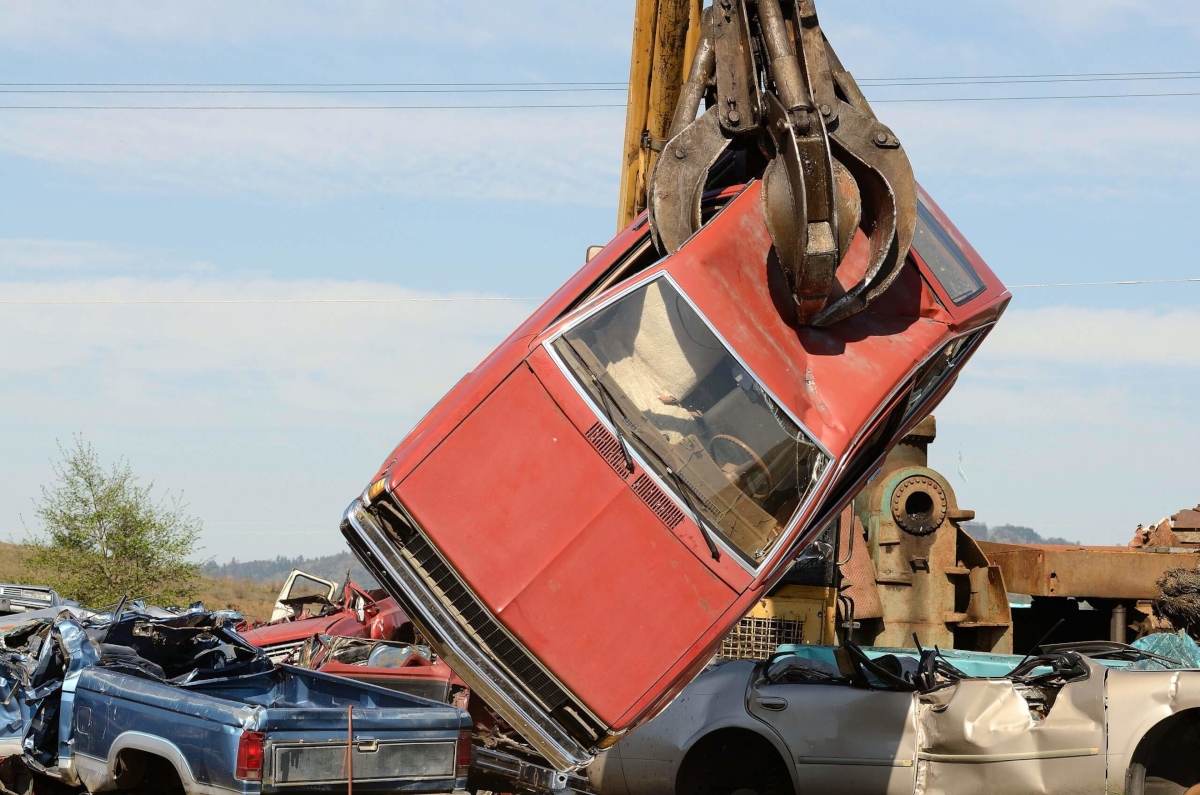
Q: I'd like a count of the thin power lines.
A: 4